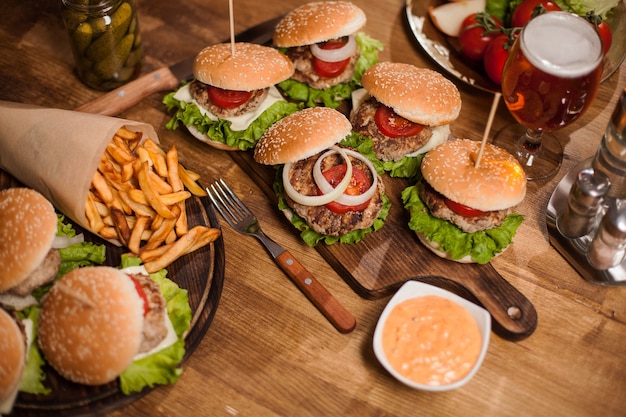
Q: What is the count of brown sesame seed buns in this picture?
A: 8